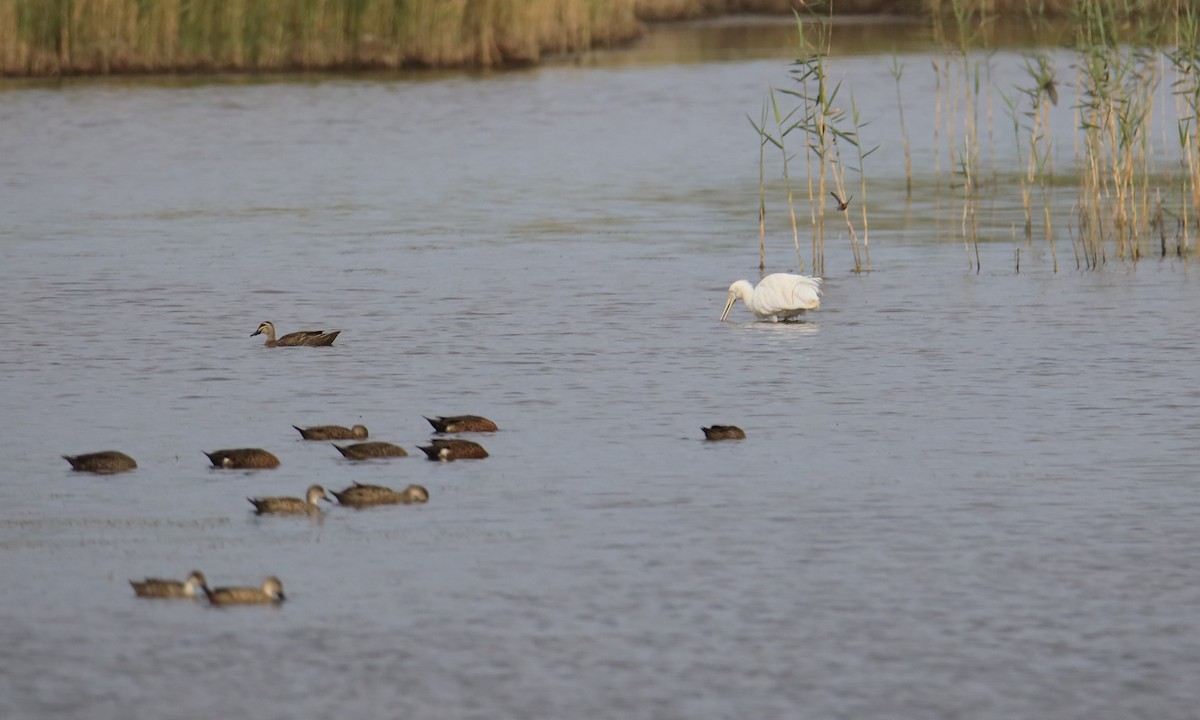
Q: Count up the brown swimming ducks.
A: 12